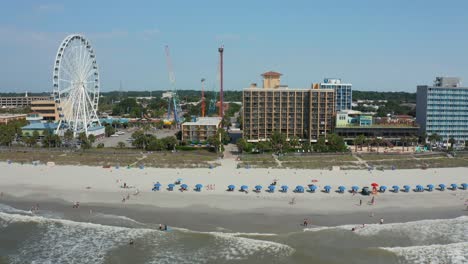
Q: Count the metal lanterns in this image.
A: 0